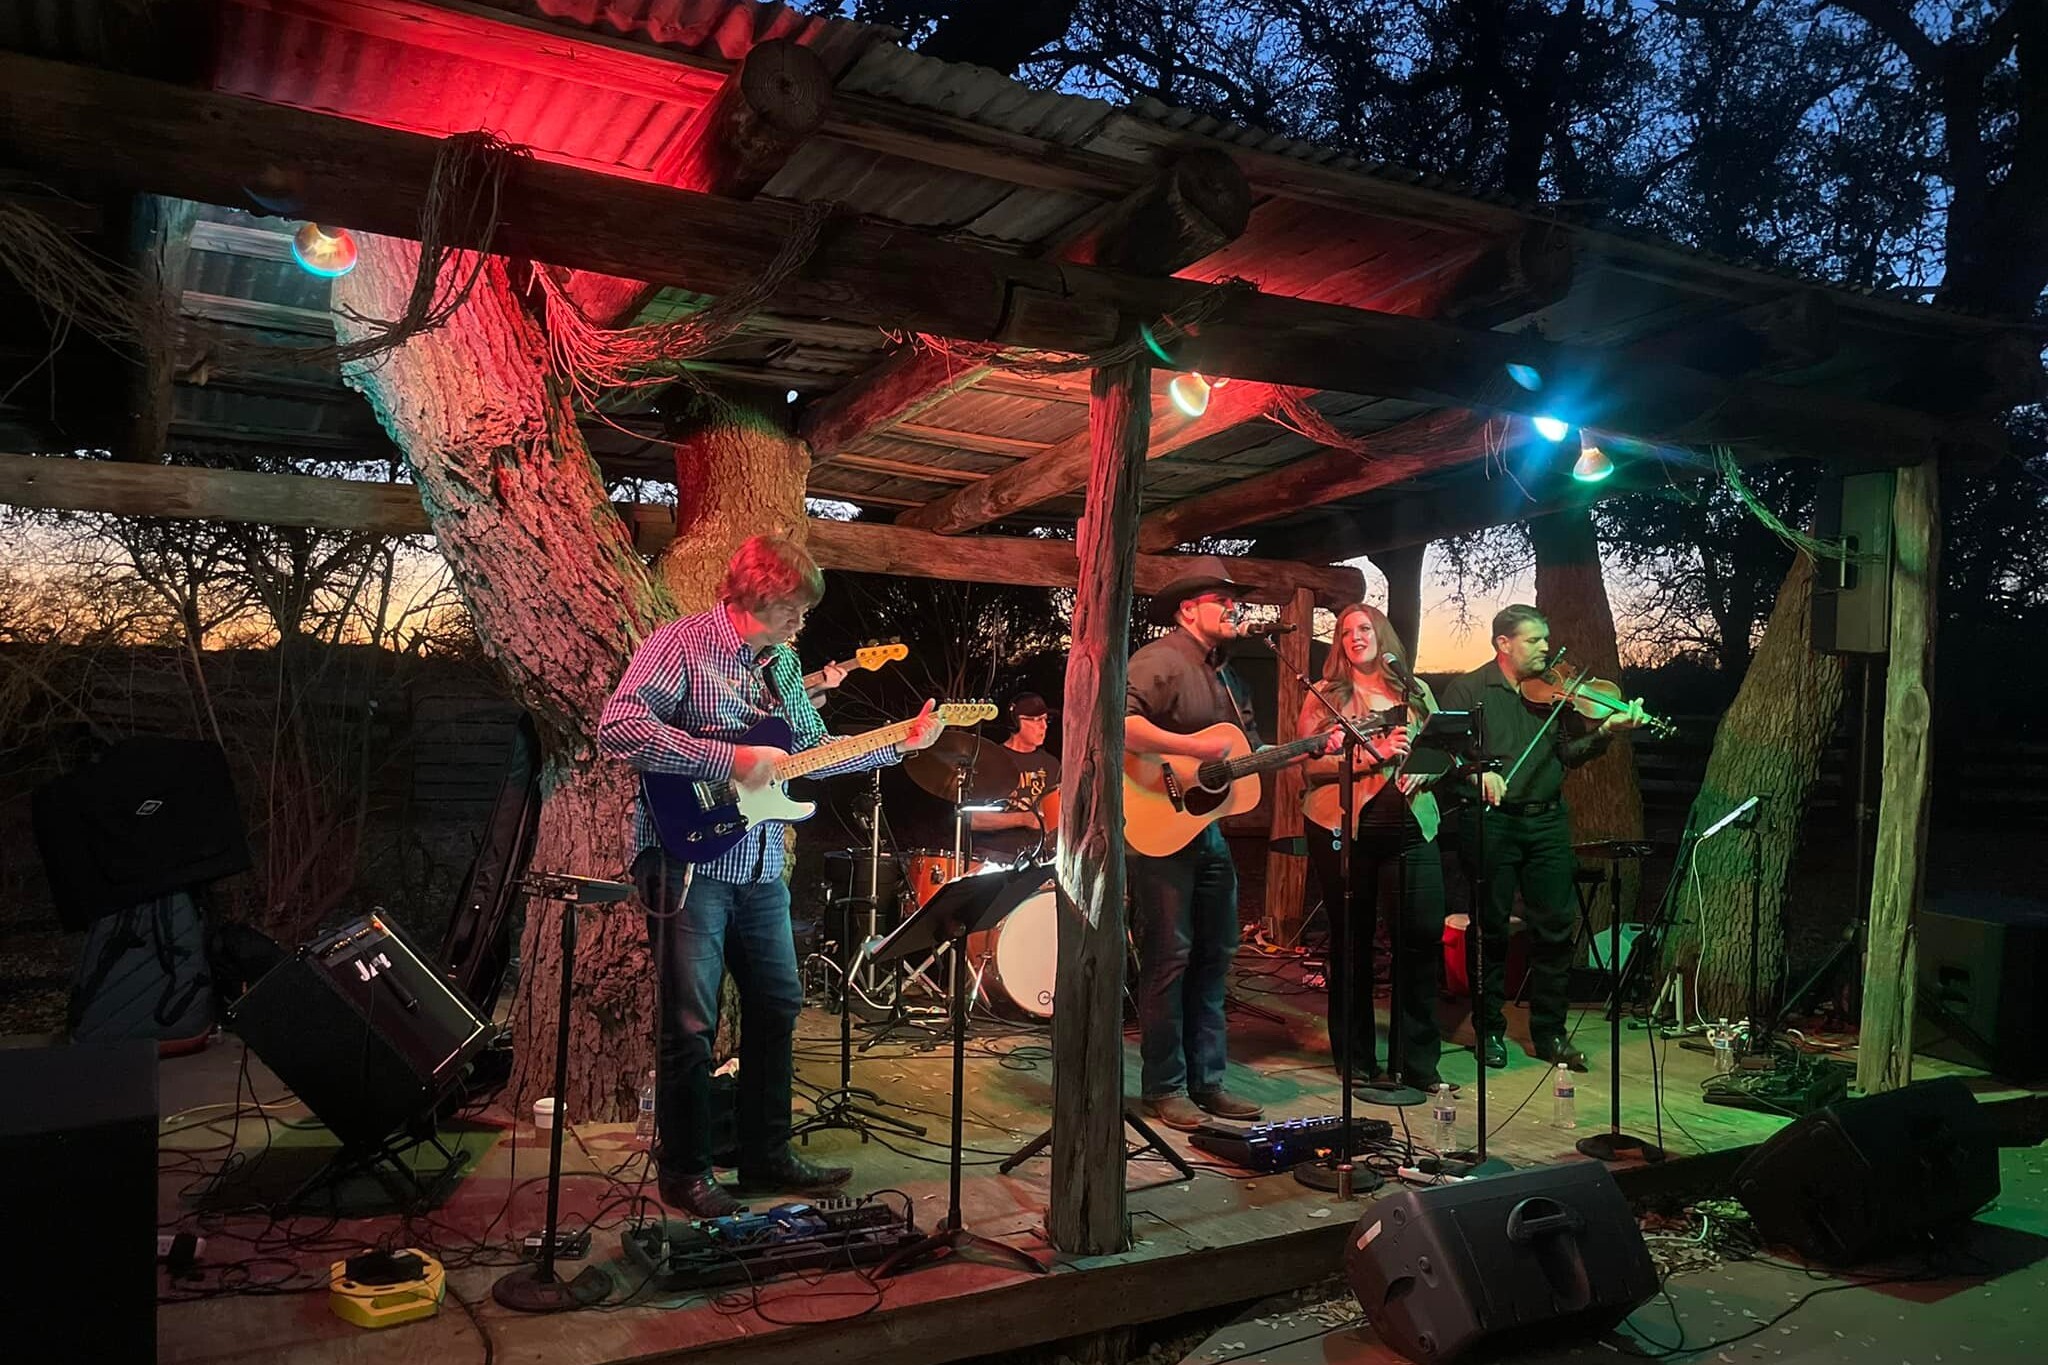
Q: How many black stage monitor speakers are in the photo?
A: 2